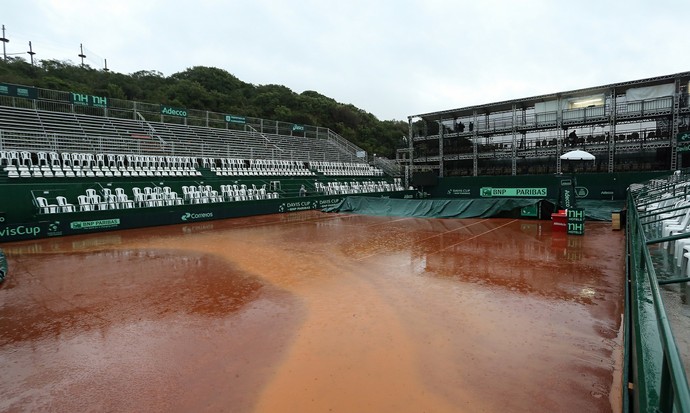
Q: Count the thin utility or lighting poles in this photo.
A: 4